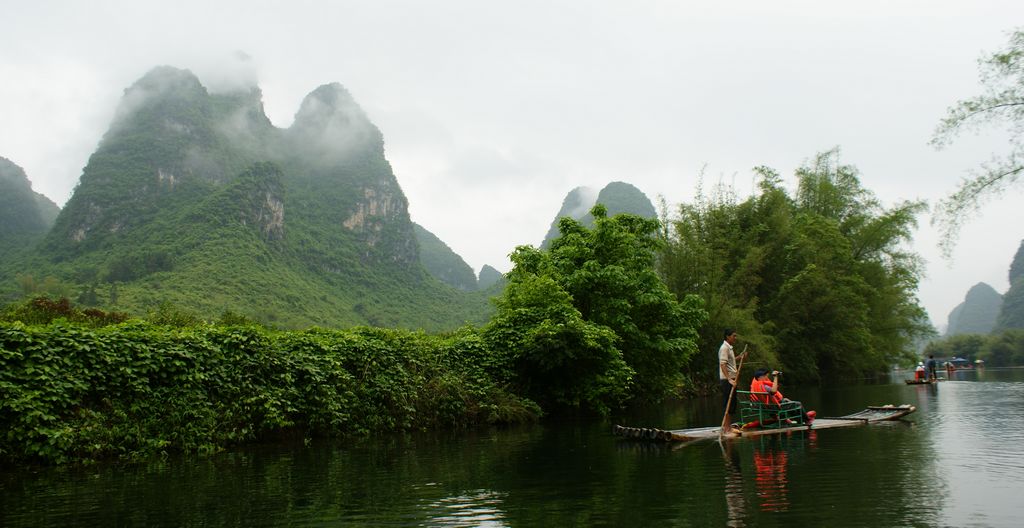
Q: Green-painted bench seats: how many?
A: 1